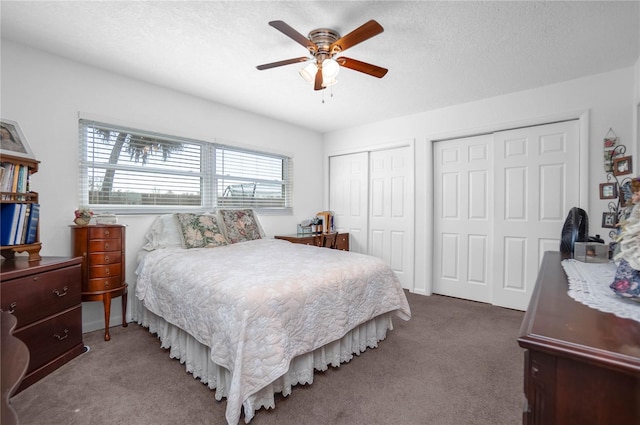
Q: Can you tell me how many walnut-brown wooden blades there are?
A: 5